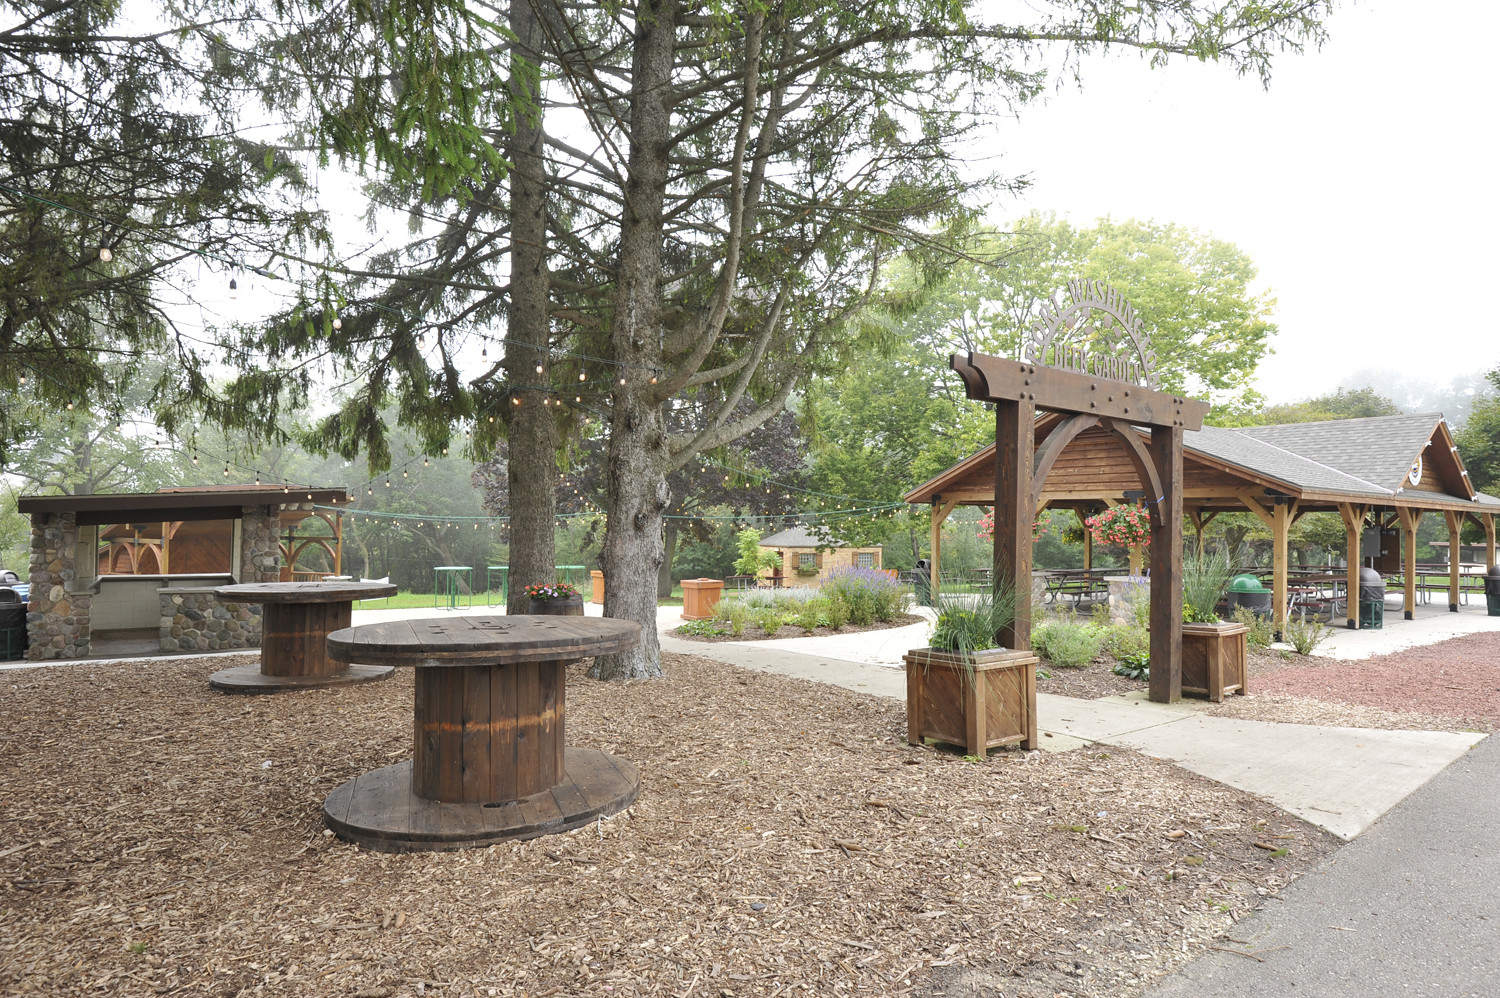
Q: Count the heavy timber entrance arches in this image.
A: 1